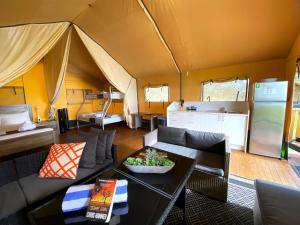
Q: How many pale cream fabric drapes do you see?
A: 3